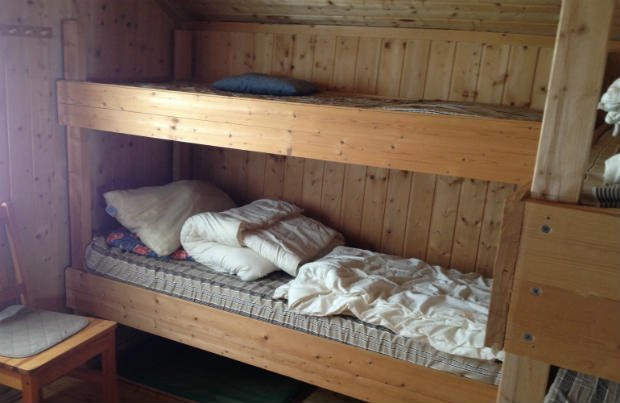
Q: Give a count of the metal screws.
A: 3